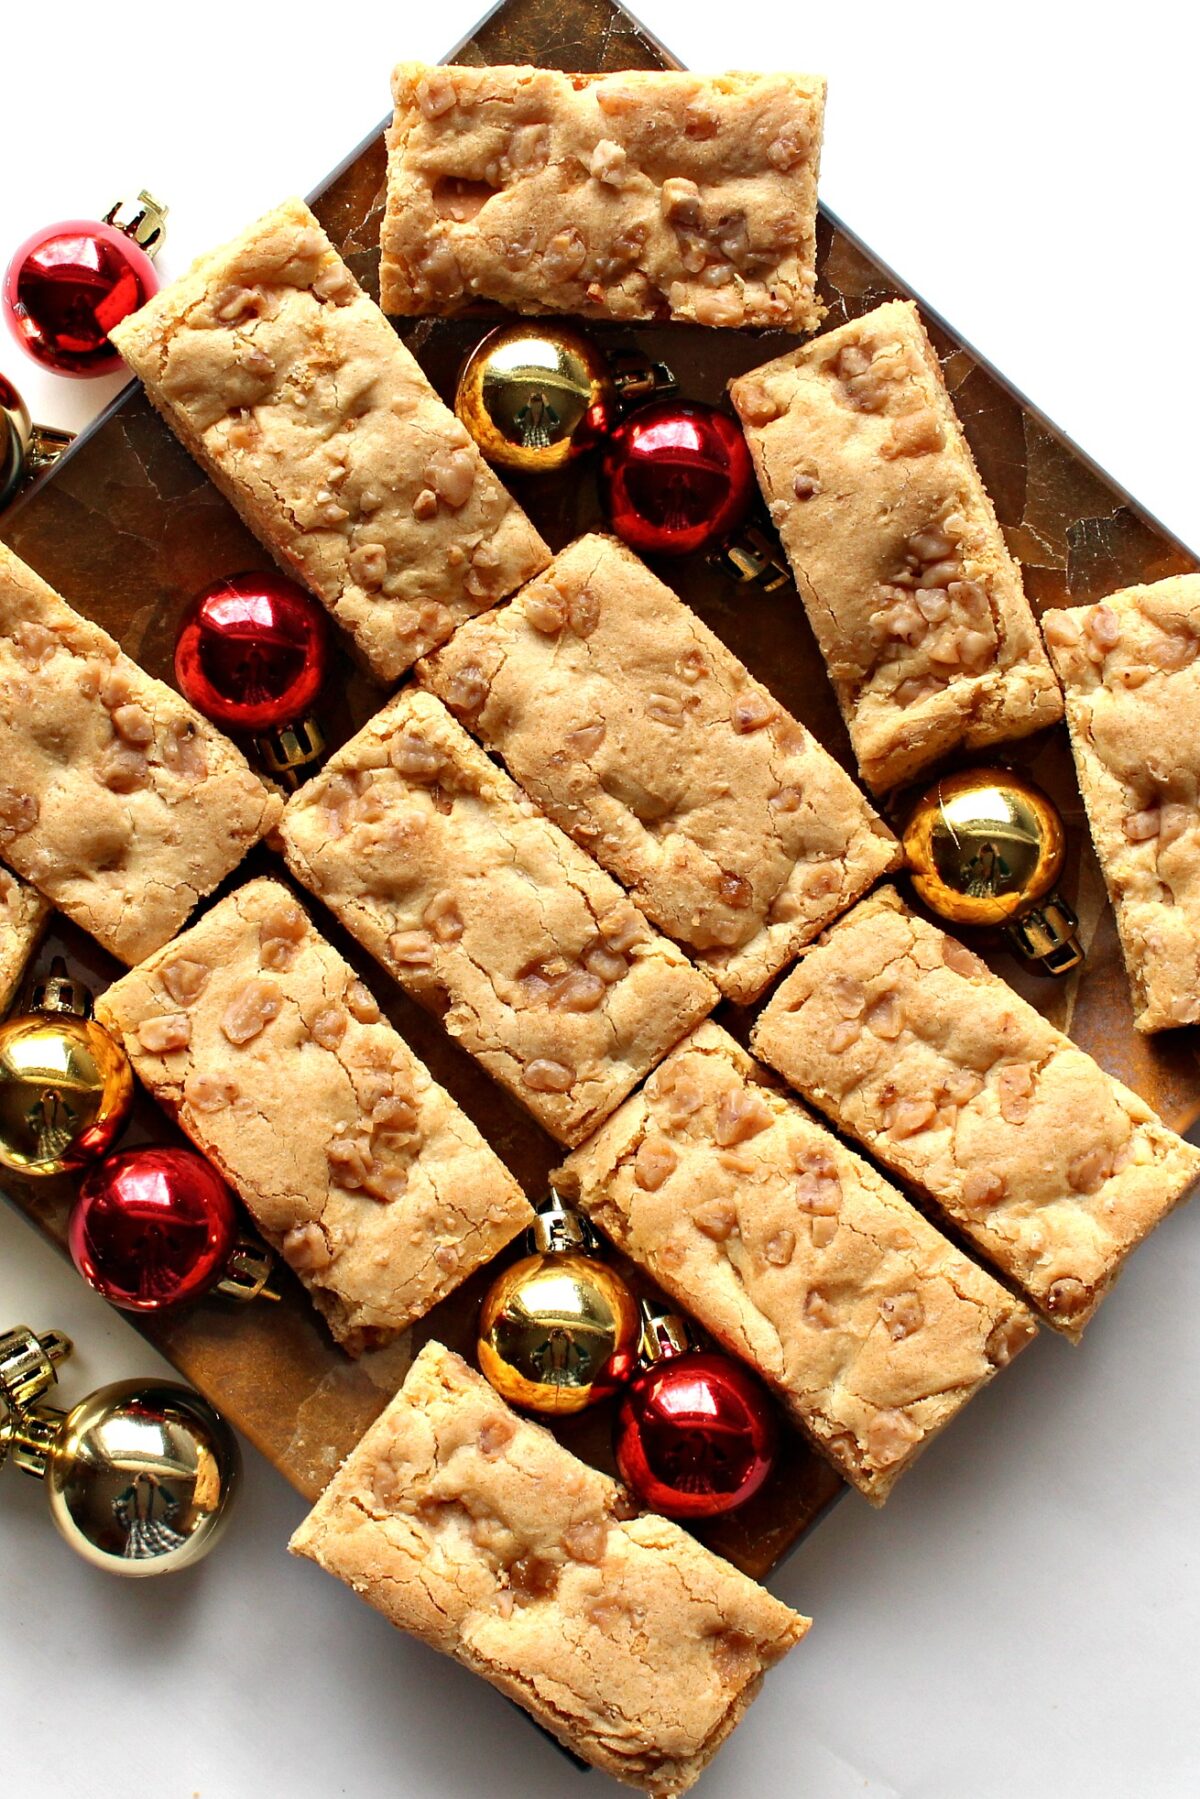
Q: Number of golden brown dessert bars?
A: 12